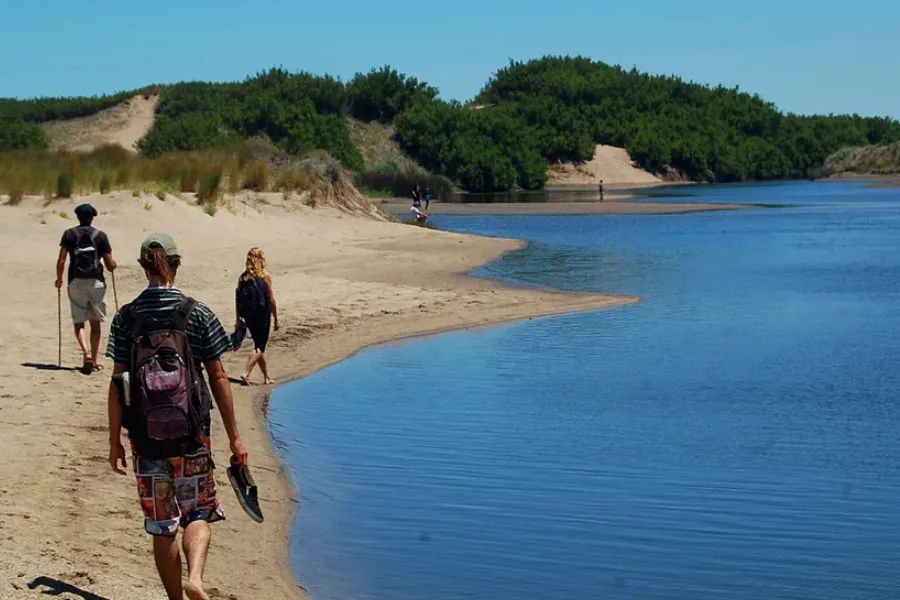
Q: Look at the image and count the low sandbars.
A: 1